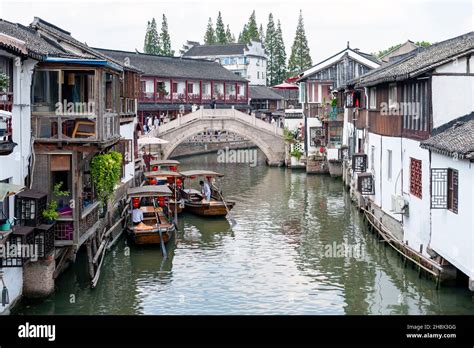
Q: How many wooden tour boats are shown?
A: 4